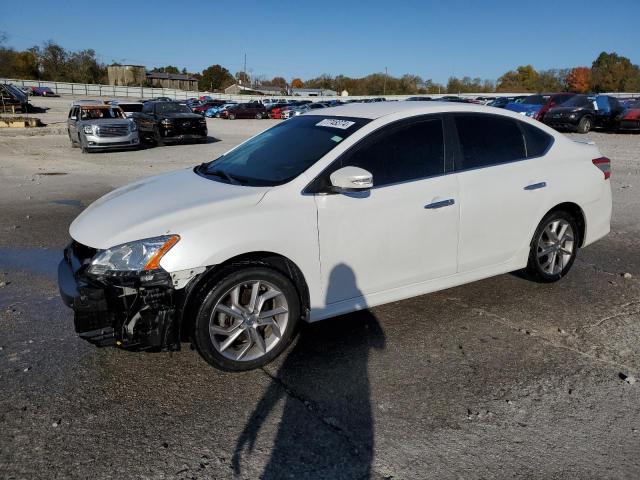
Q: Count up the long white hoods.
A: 1